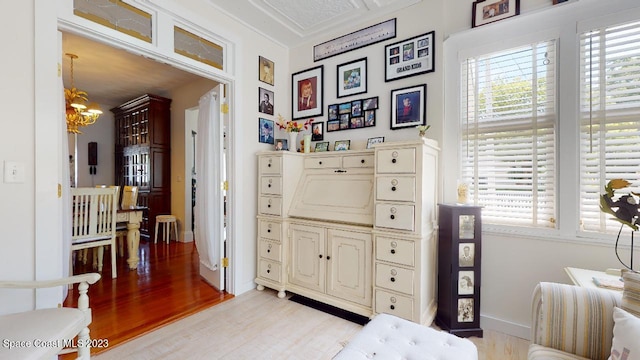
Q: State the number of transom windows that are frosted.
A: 2